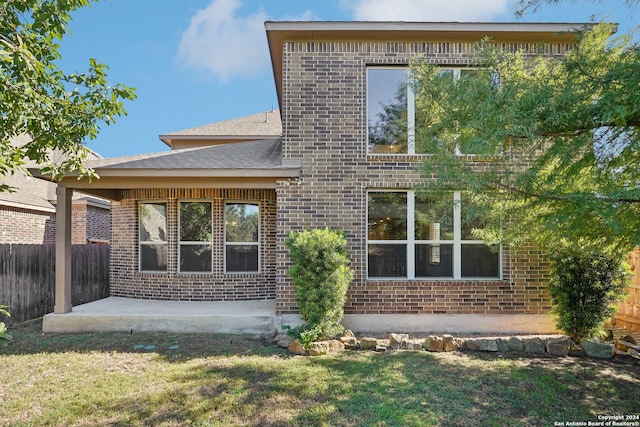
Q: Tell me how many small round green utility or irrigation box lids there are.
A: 3